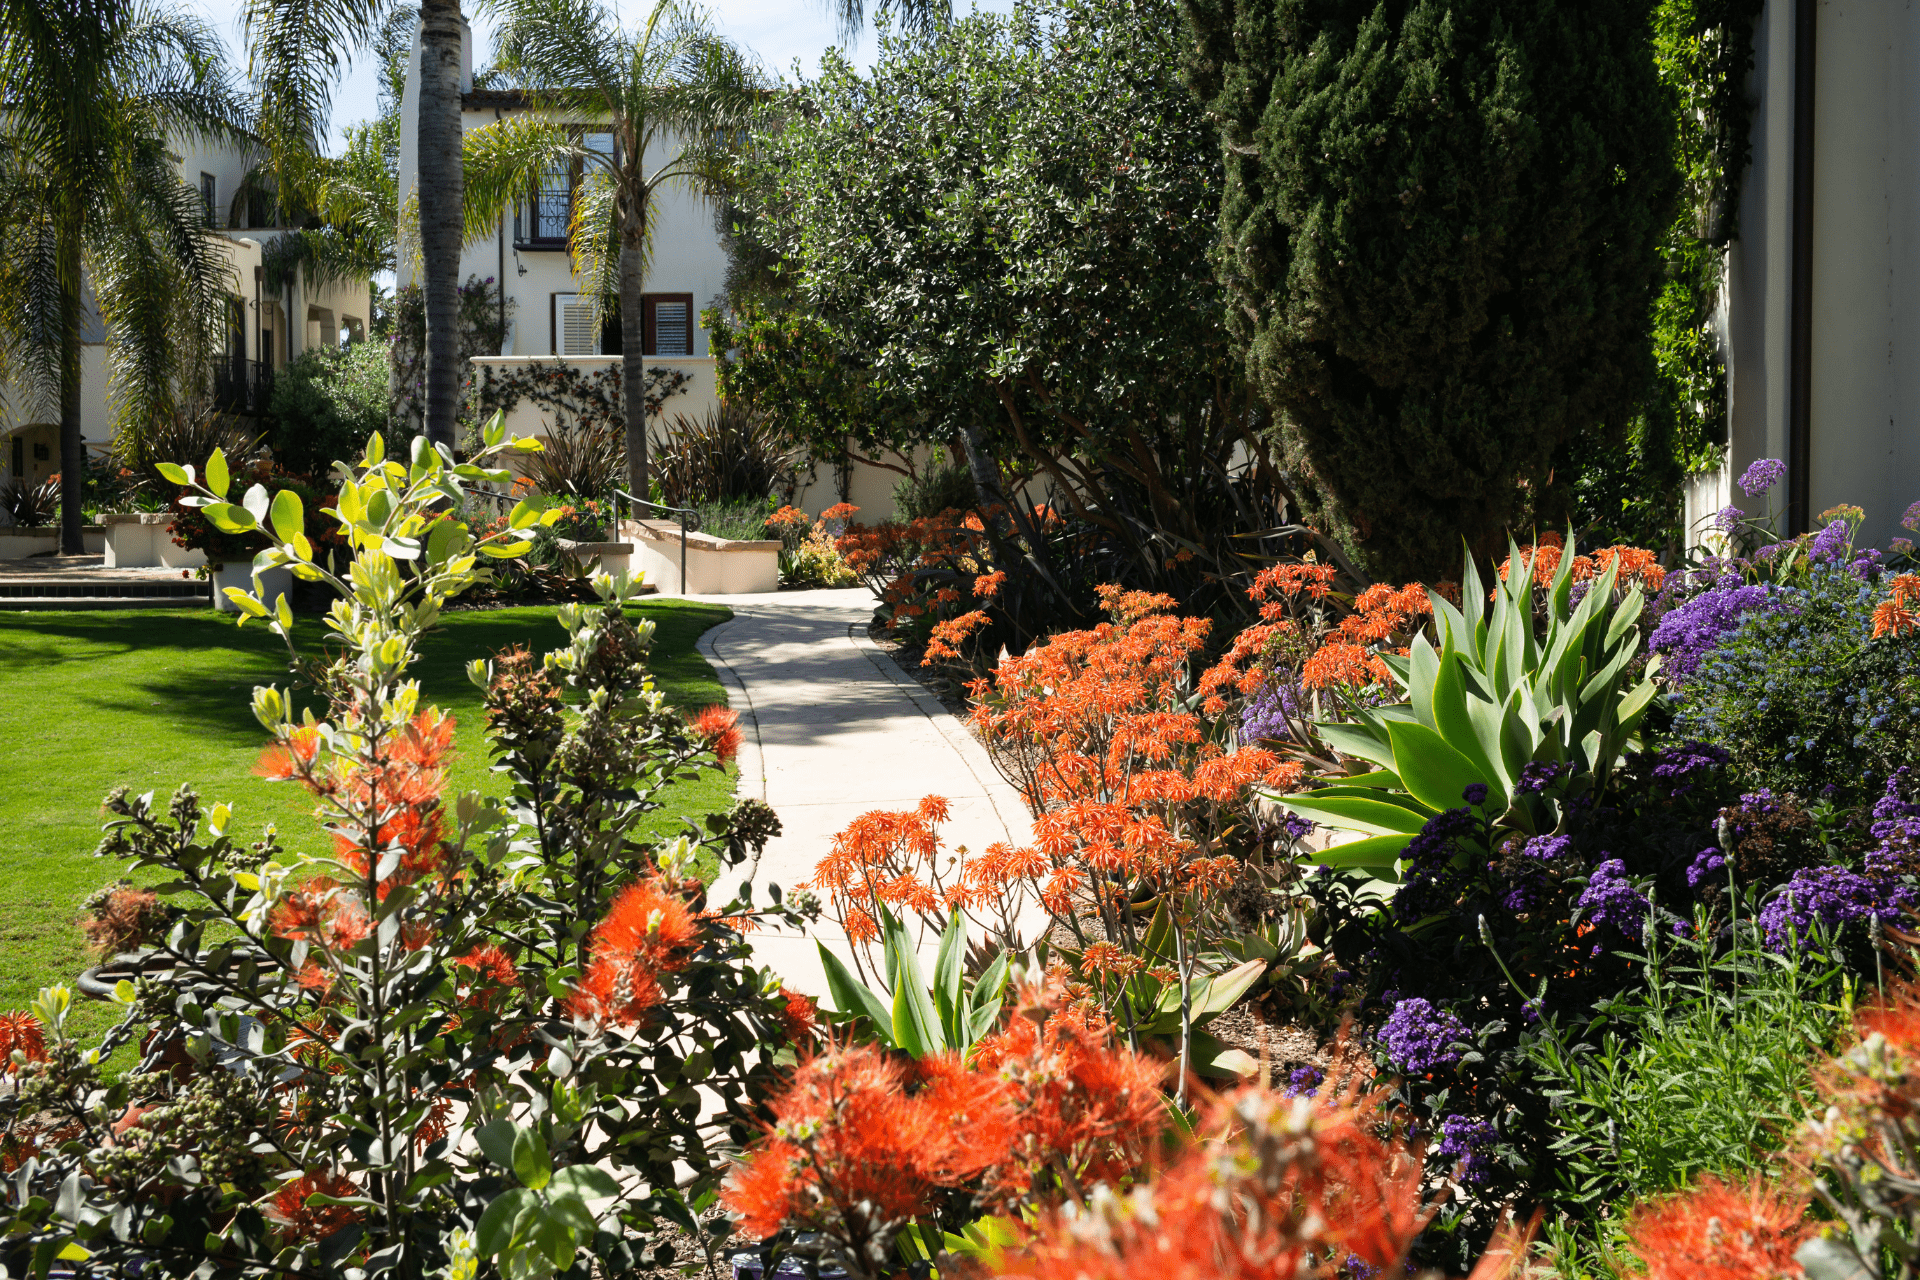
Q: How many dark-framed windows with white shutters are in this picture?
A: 2